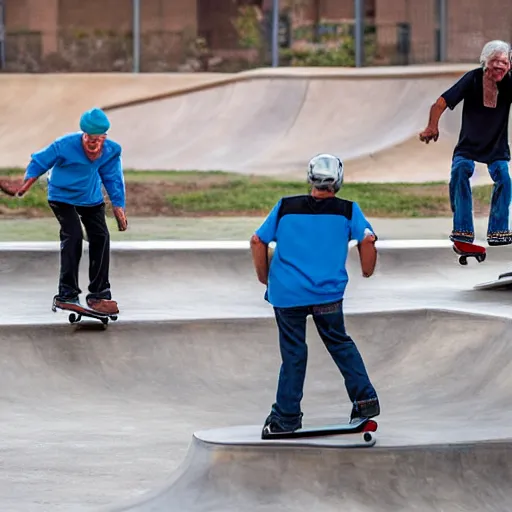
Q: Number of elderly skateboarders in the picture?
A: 3